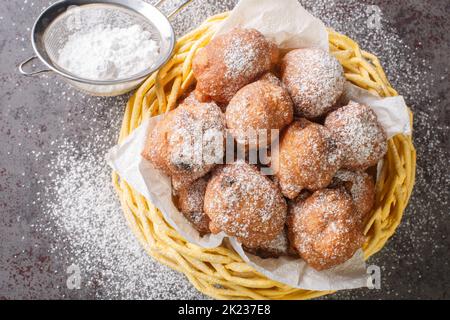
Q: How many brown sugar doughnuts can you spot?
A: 11